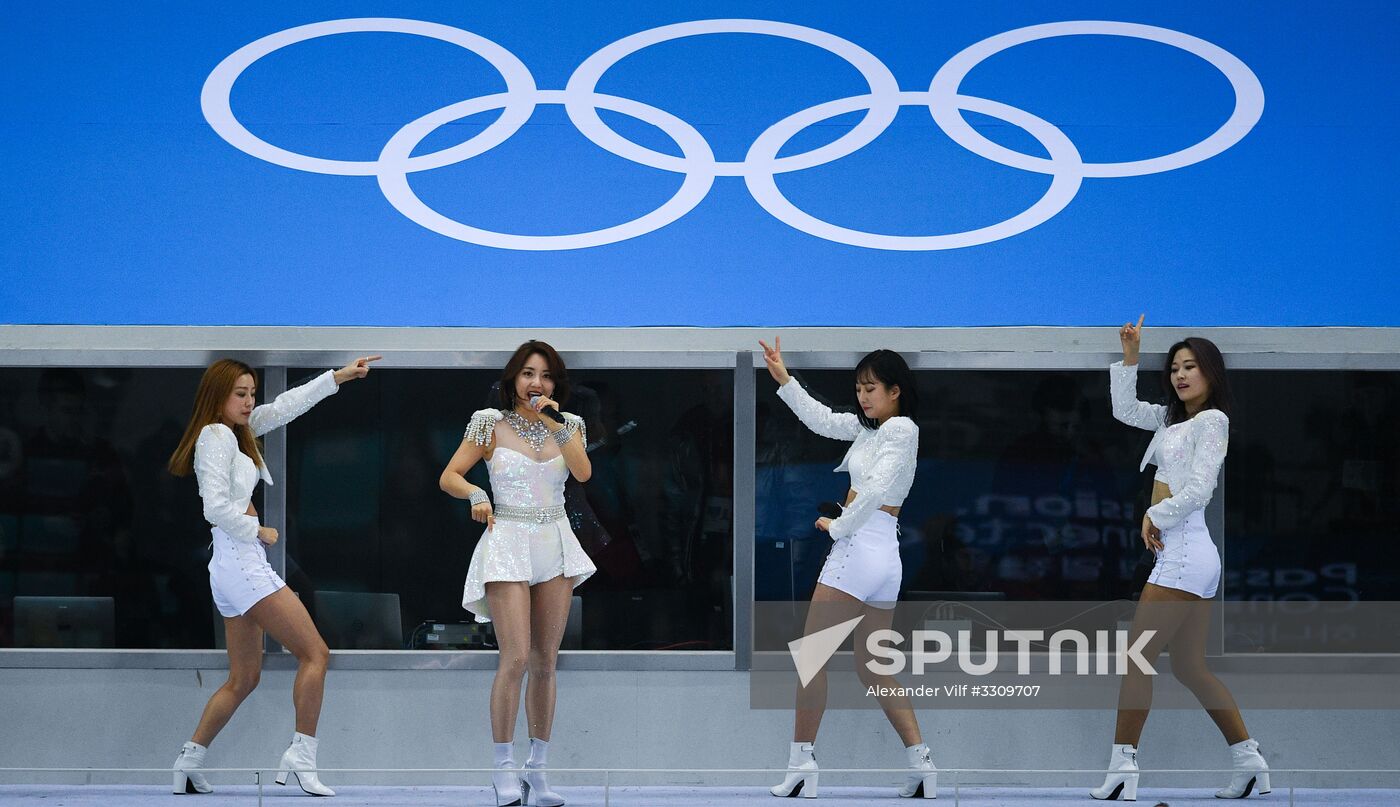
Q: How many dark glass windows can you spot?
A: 4